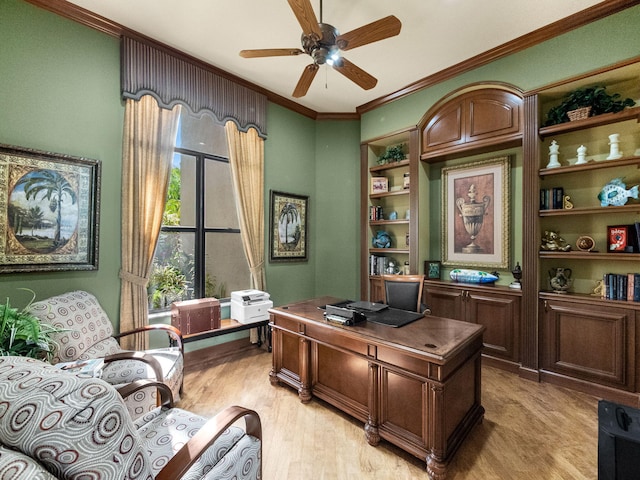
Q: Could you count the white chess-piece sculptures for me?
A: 3